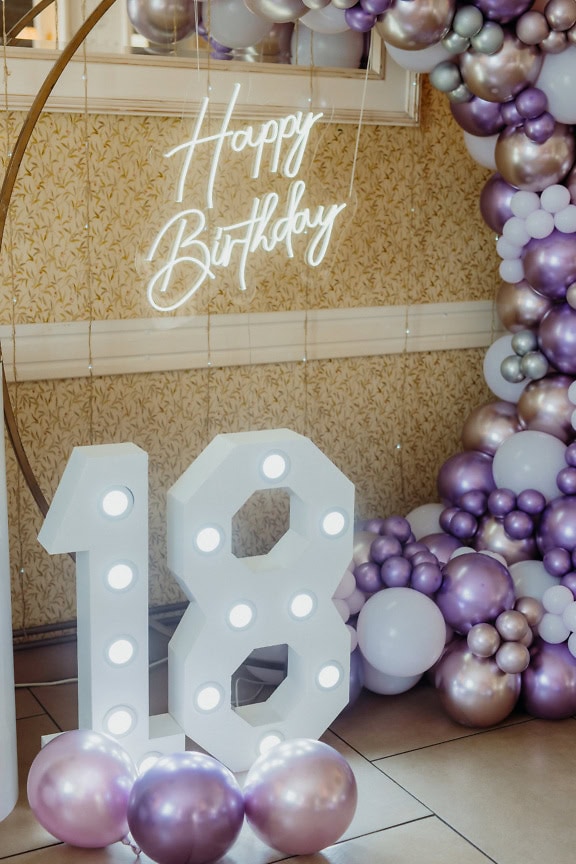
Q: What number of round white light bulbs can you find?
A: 13